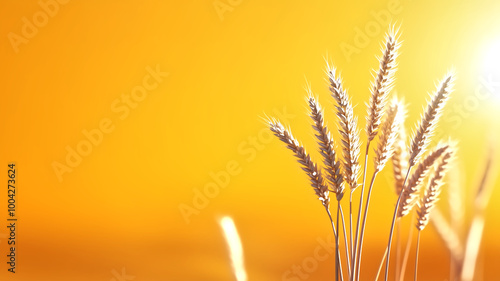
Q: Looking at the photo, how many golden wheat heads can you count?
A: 9